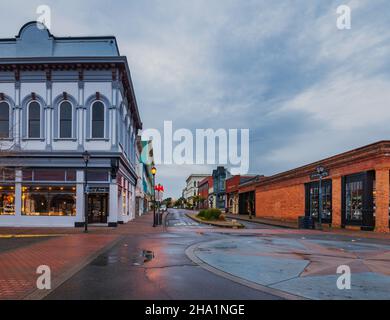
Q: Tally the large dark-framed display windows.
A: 2